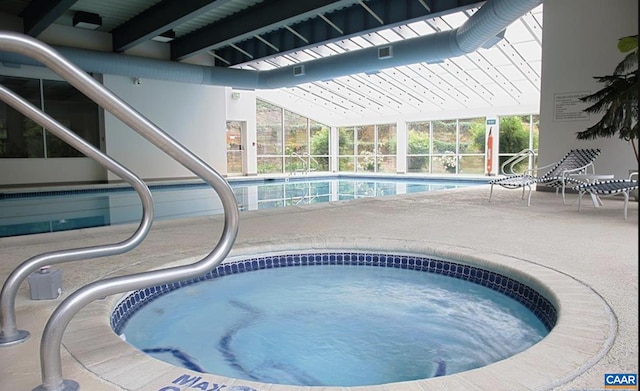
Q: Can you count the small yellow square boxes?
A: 0